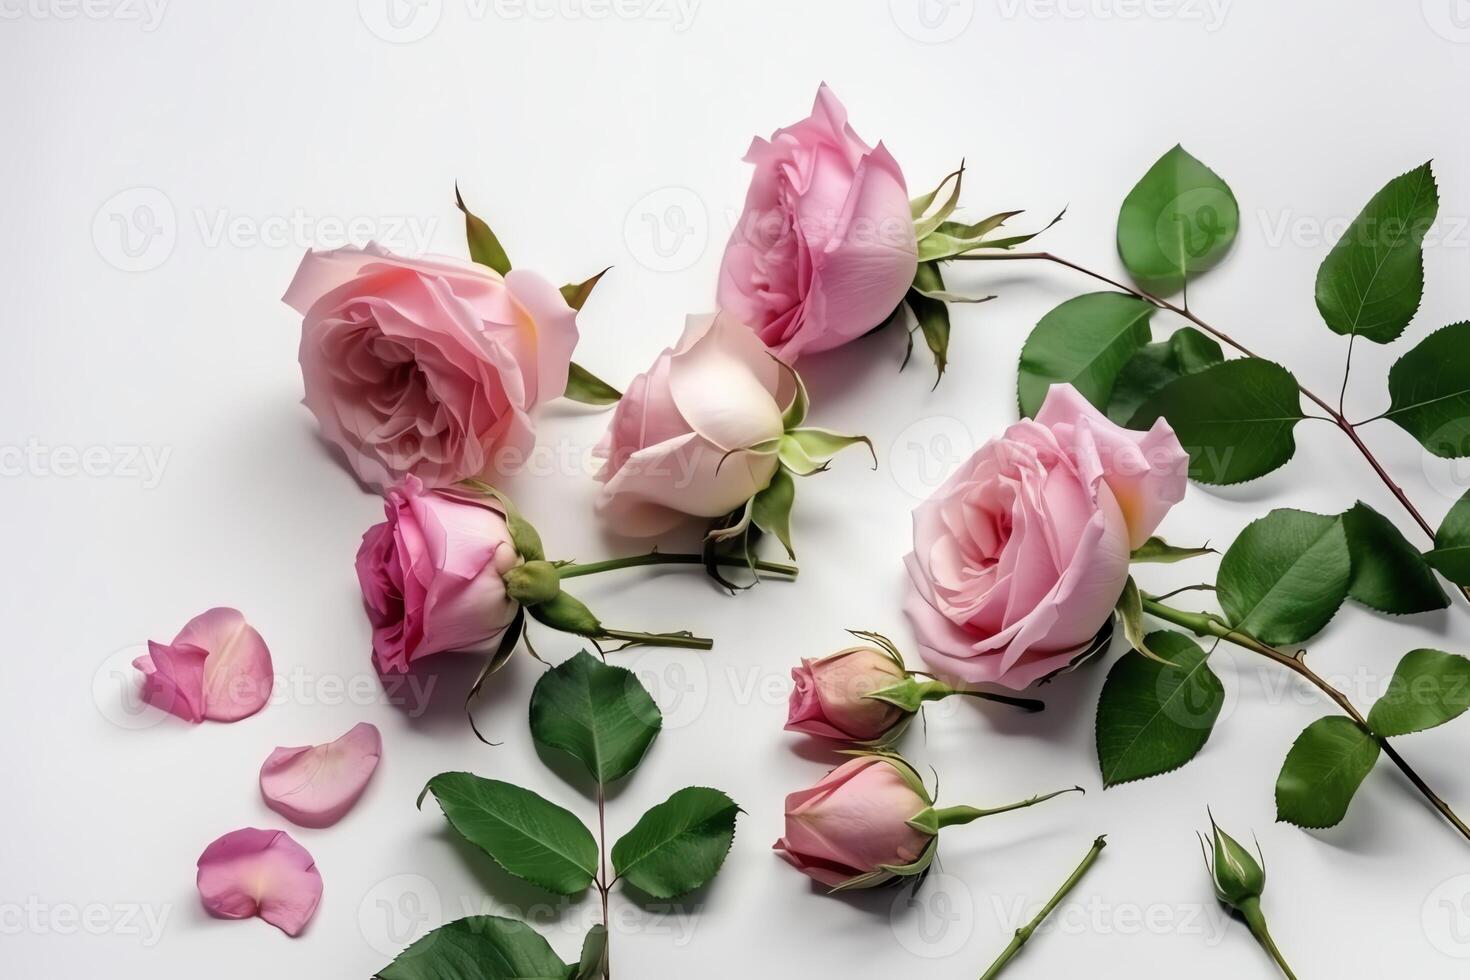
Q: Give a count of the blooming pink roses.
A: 5